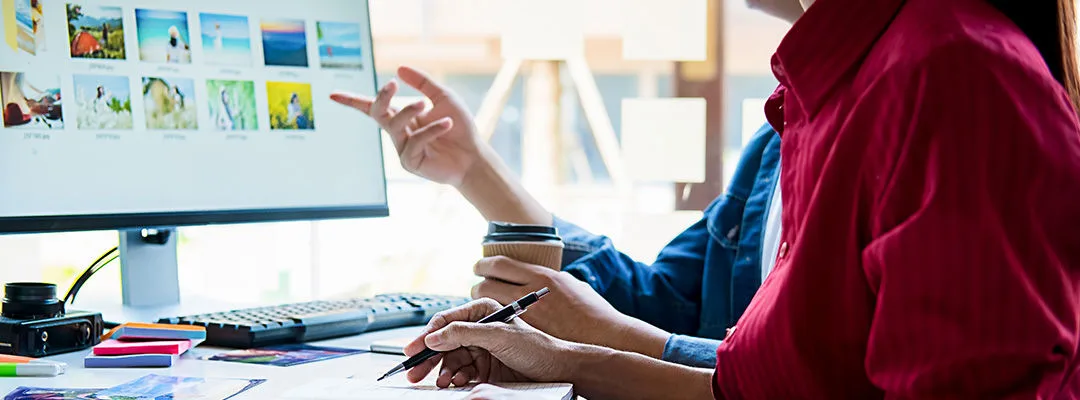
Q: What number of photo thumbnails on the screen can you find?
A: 11